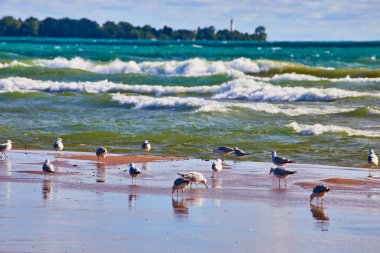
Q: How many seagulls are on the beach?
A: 15